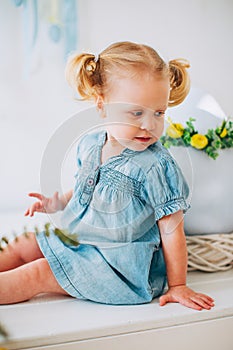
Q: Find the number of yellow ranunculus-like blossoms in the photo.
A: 3